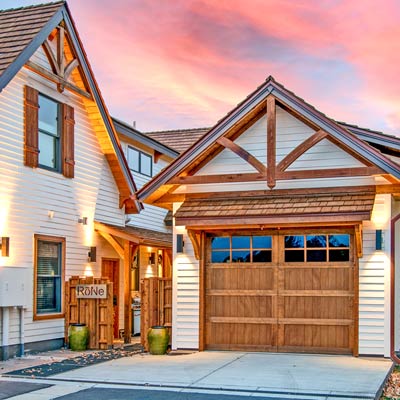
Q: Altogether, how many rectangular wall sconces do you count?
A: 5